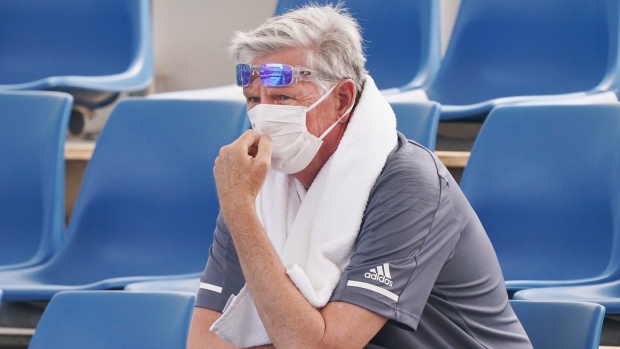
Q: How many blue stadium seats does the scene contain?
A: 9